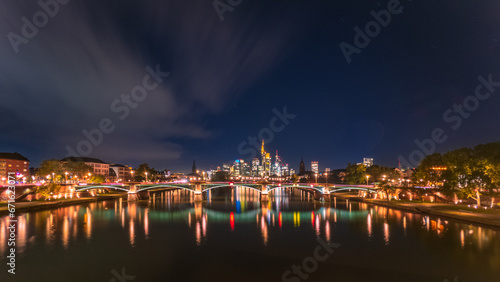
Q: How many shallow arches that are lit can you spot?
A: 5